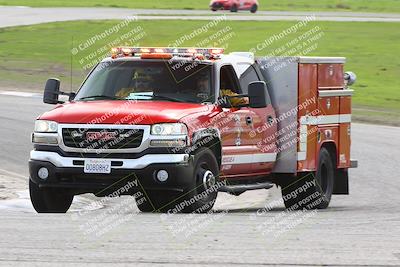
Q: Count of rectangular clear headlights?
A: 2